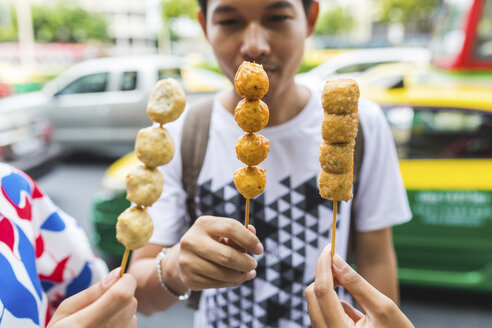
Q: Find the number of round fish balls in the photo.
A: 8